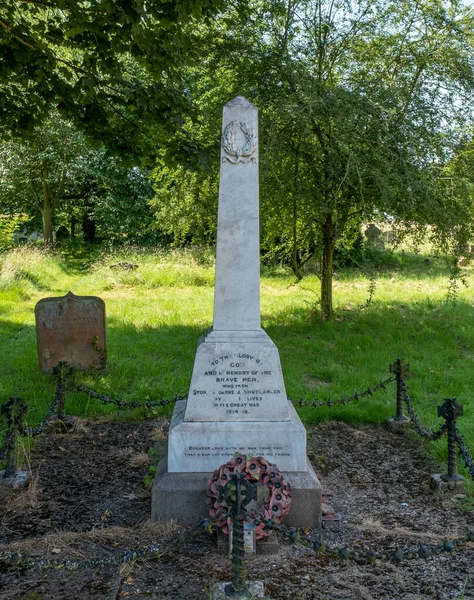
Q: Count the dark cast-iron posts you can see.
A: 5